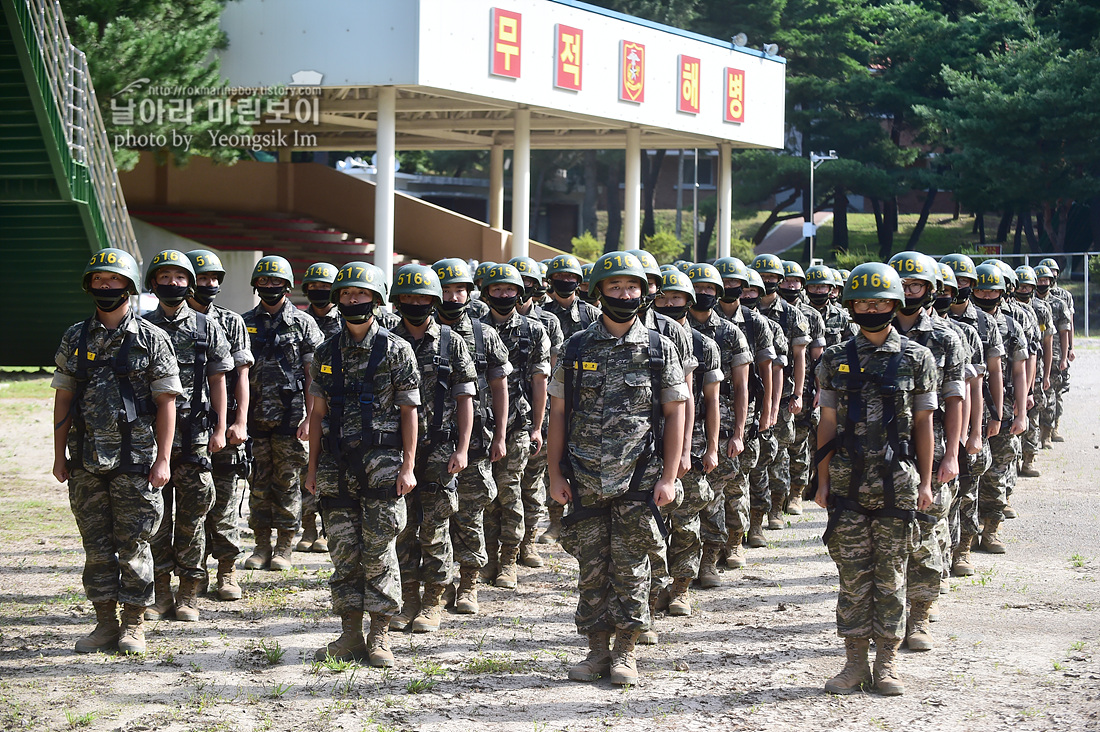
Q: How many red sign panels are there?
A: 5